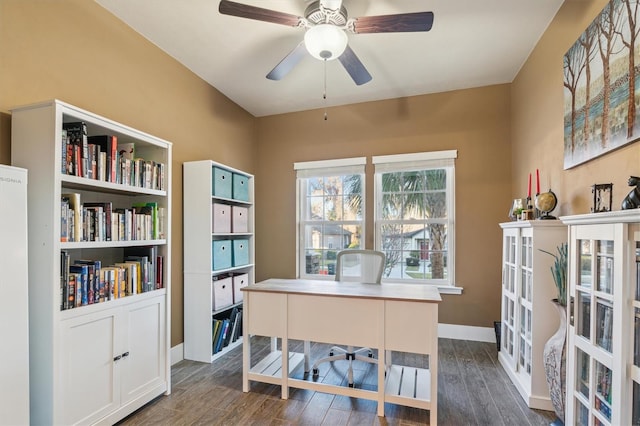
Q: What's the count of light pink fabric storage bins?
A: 4